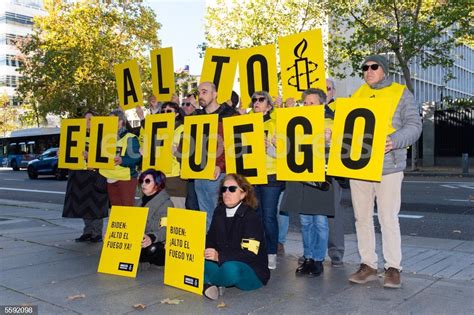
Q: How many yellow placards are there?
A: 14